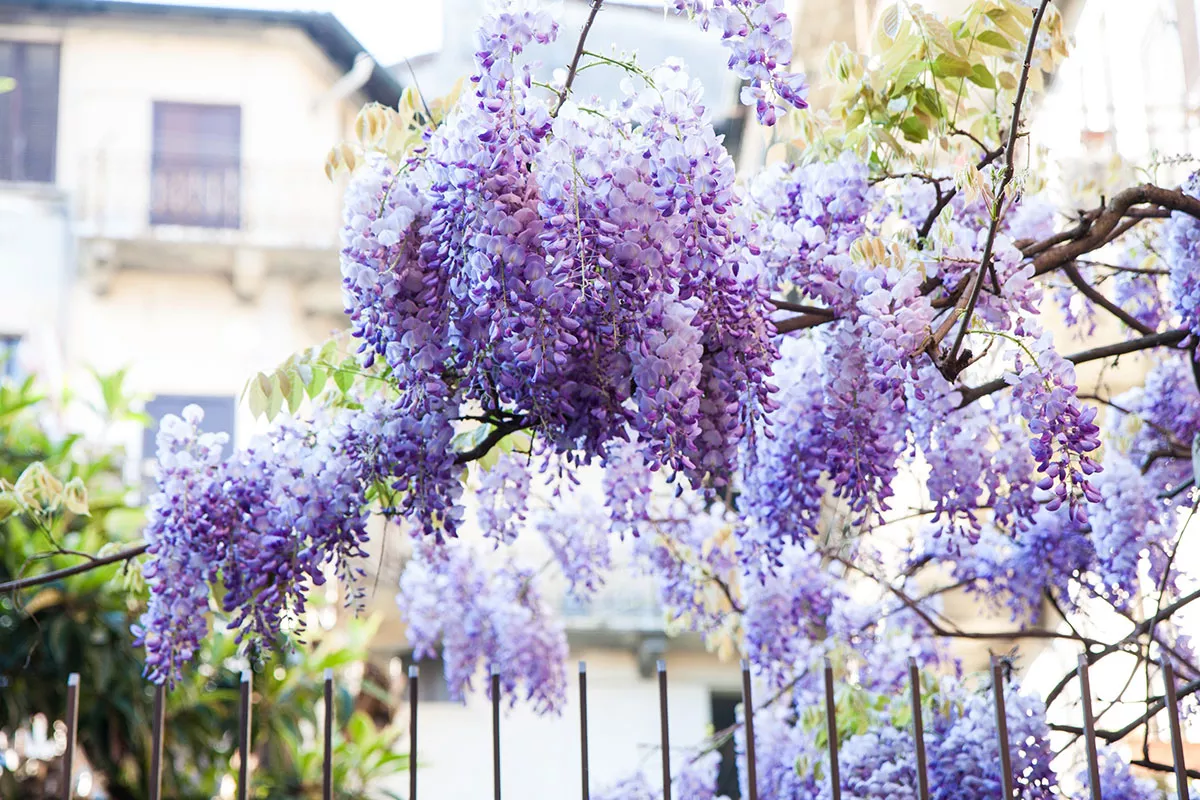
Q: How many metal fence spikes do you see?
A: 14